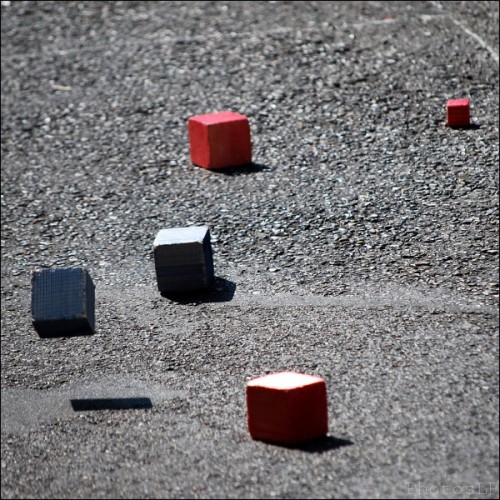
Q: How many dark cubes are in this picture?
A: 2